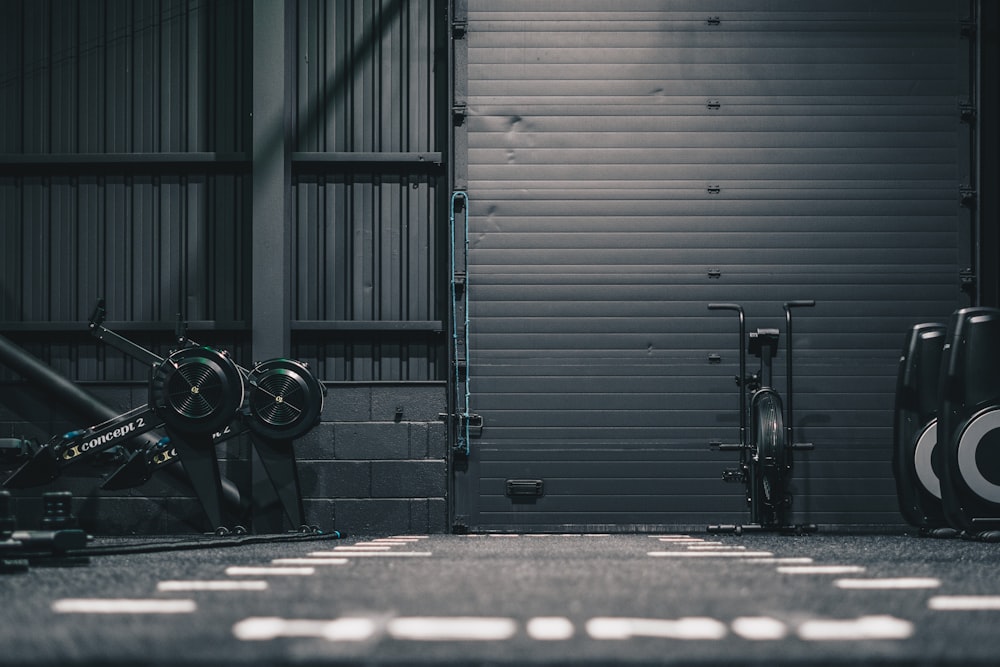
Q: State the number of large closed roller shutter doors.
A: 1